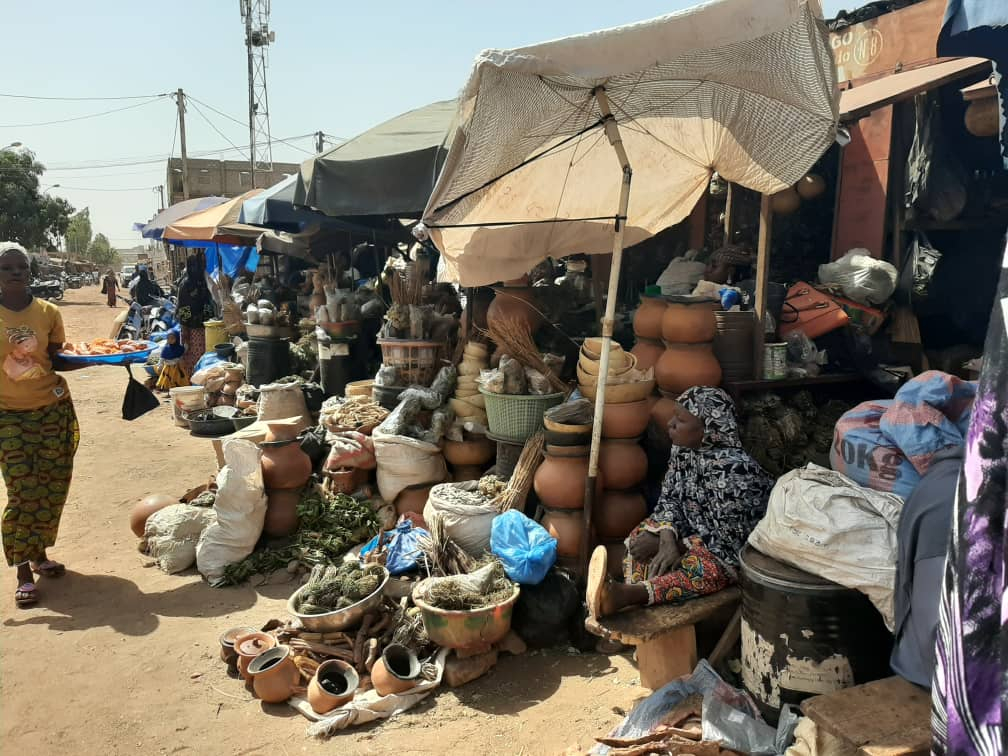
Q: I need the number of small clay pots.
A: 5